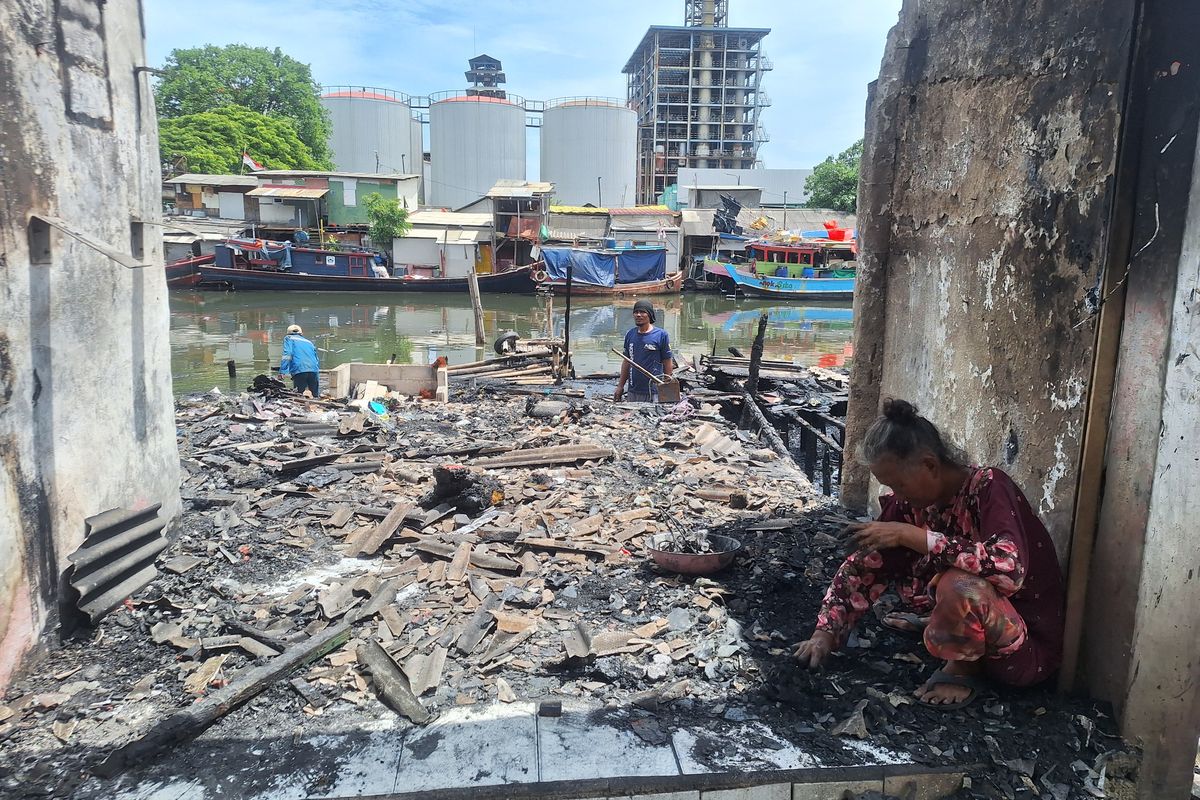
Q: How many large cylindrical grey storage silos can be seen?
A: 3